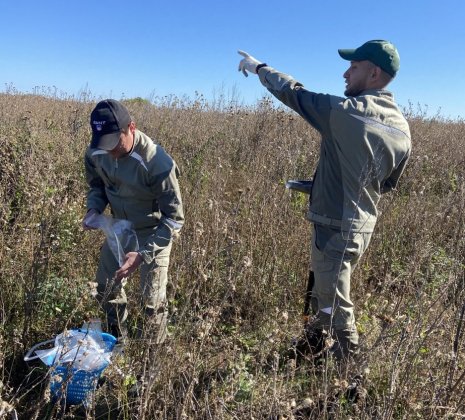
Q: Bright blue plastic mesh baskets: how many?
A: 1